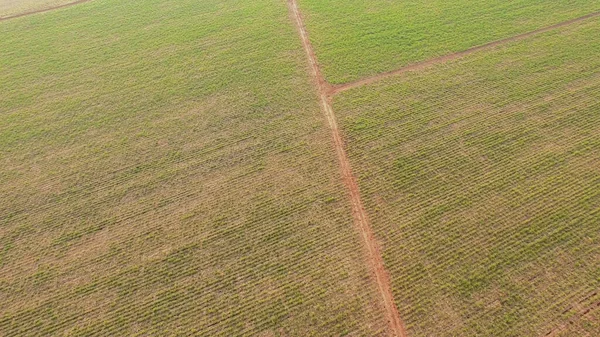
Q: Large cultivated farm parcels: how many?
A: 3